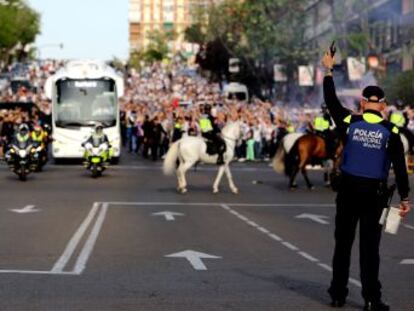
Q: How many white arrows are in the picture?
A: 4